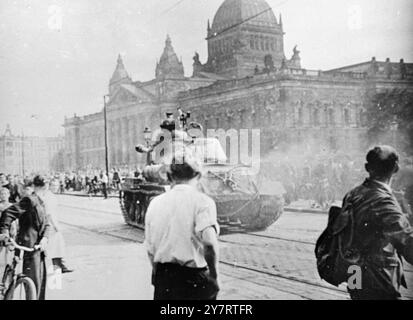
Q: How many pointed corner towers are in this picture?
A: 2